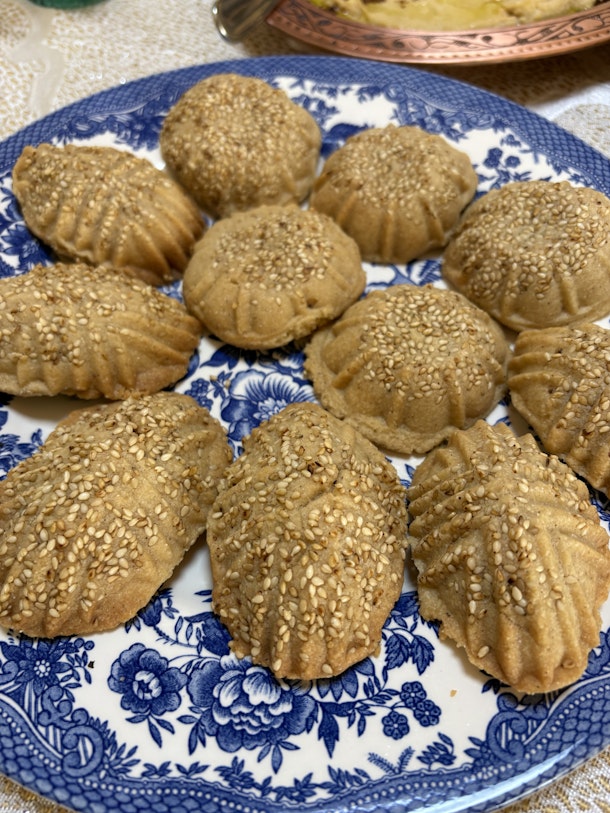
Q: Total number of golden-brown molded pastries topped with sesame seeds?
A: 11